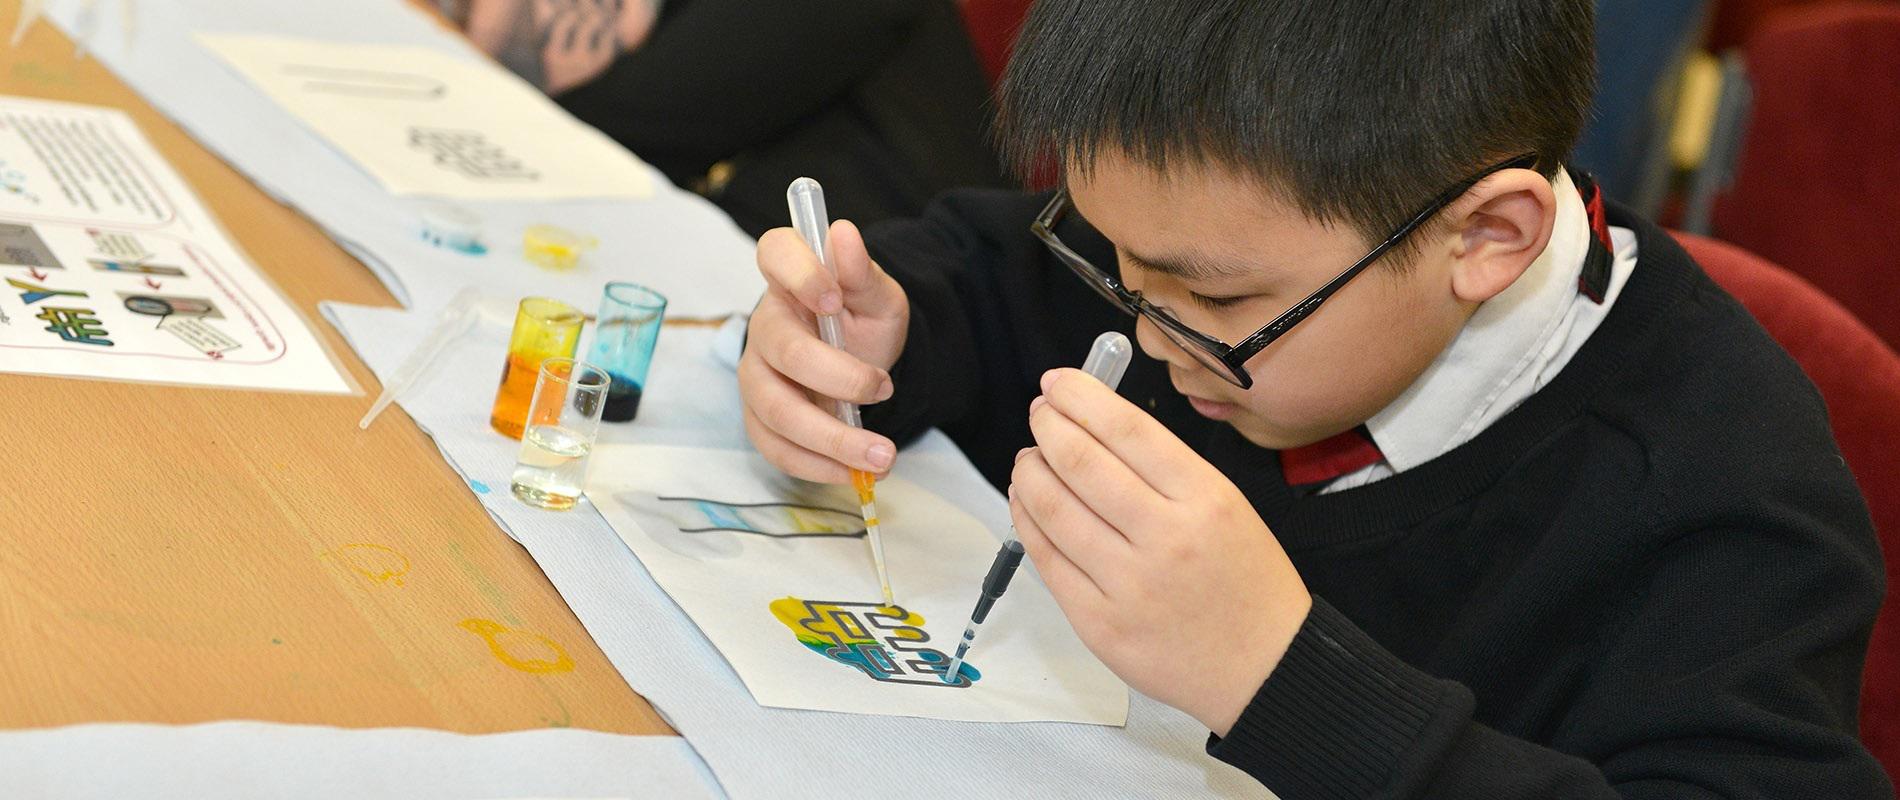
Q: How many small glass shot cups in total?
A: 3